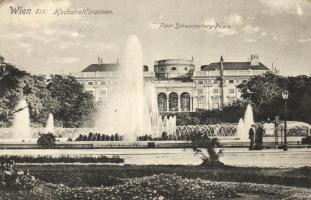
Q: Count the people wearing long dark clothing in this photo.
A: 2